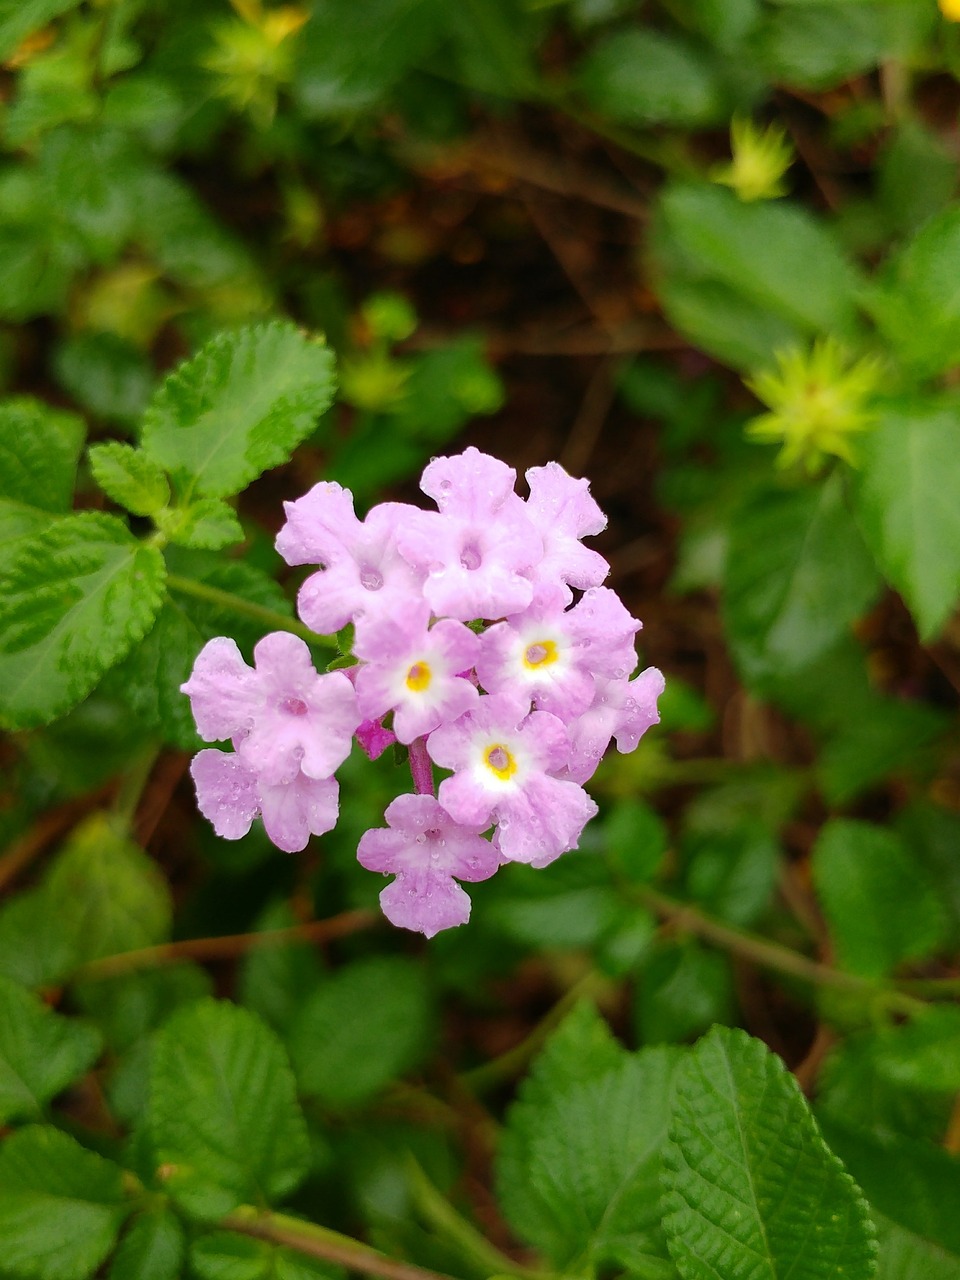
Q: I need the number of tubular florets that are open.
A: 10